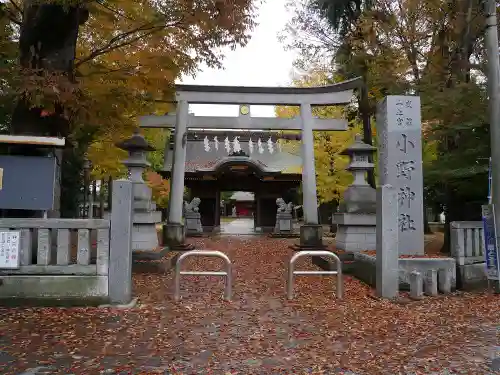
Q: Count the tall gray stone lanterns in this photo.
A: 2